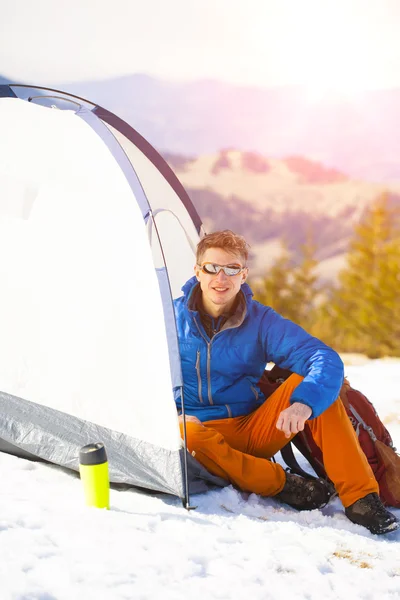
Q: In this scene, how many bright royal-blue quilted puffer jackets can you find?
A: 1